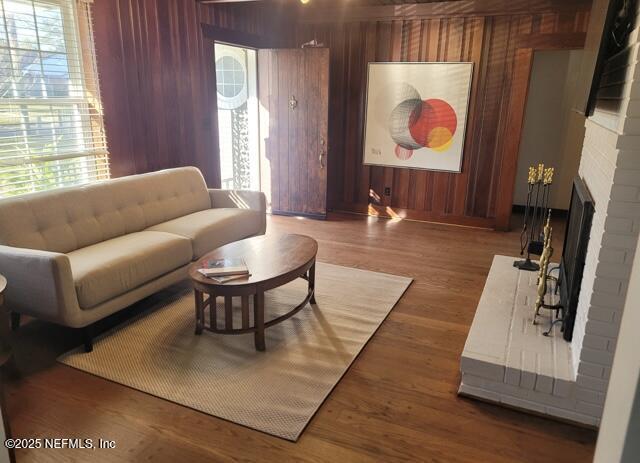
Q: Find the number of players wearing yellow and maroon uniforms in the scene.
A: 0